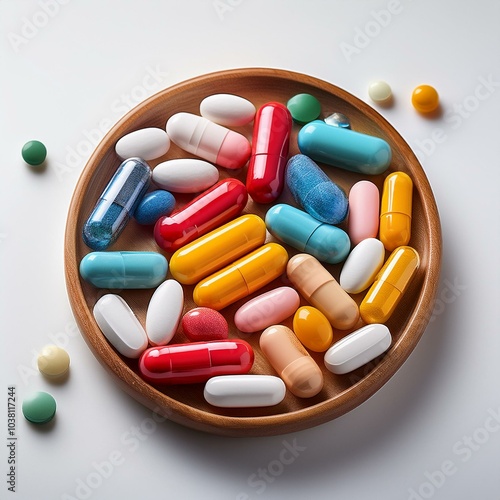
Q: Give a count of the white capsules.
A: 8